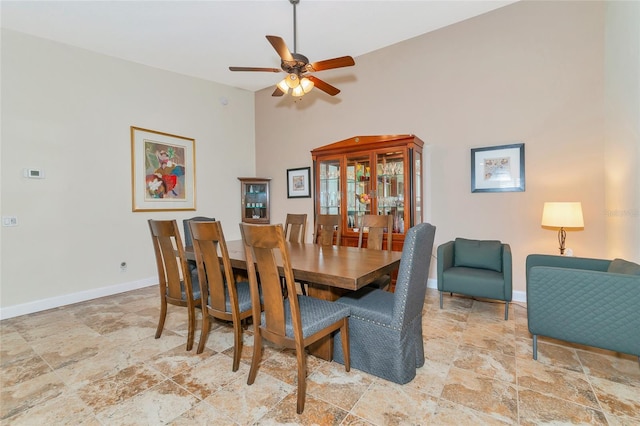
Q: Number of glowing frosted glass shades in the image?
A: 4